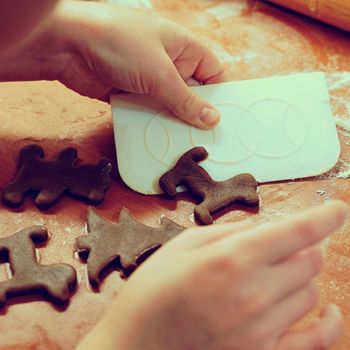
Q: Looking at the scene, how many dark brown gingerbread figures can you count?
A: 4